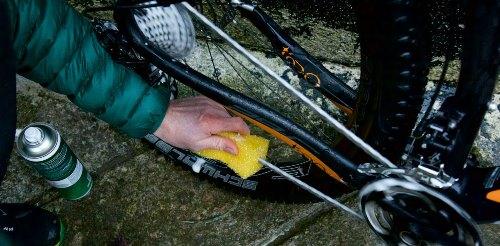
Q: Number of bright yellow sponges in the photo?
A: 1